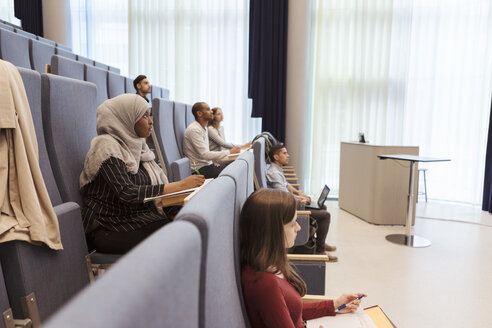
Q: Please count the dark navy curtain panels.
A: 3